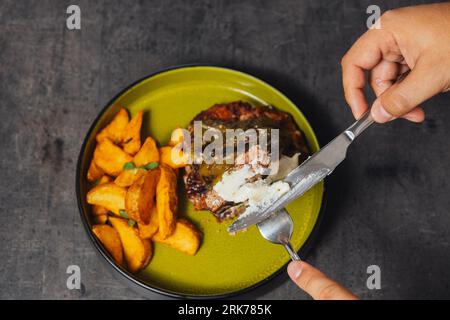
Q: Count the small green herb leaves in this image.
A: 4